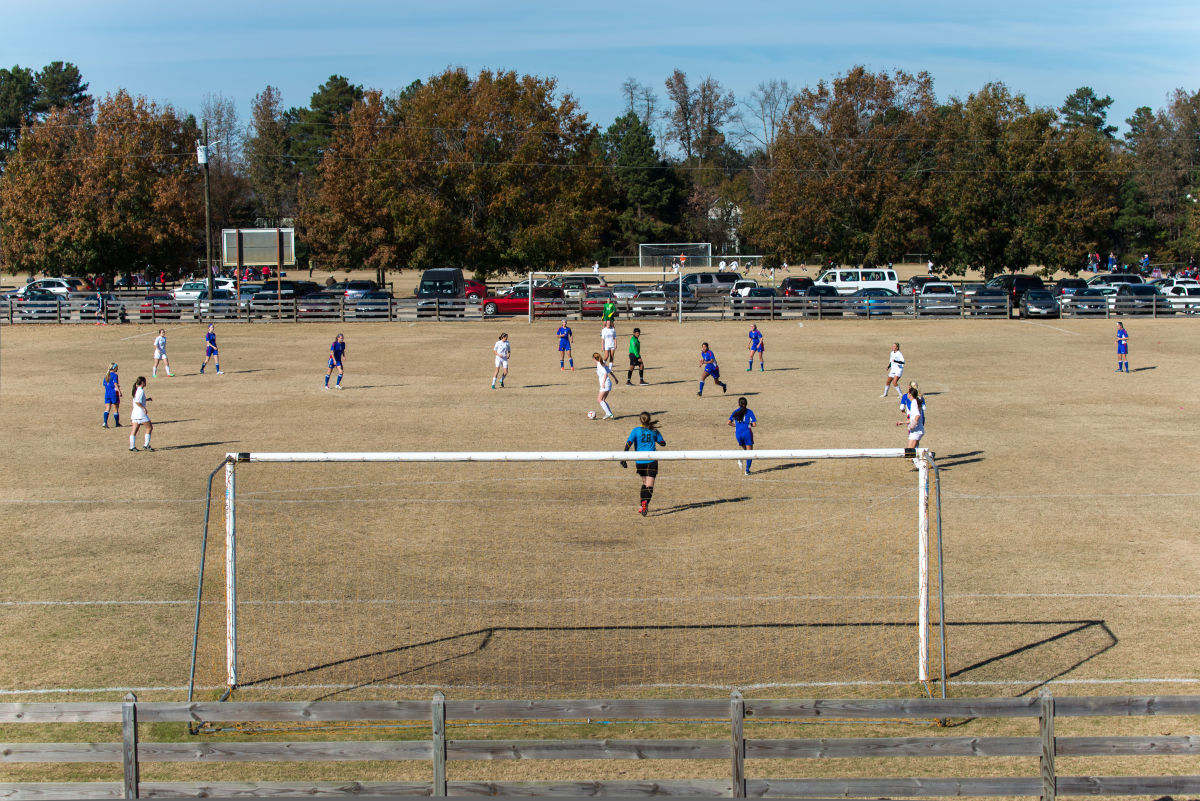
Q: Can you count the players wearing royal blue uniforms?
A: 9